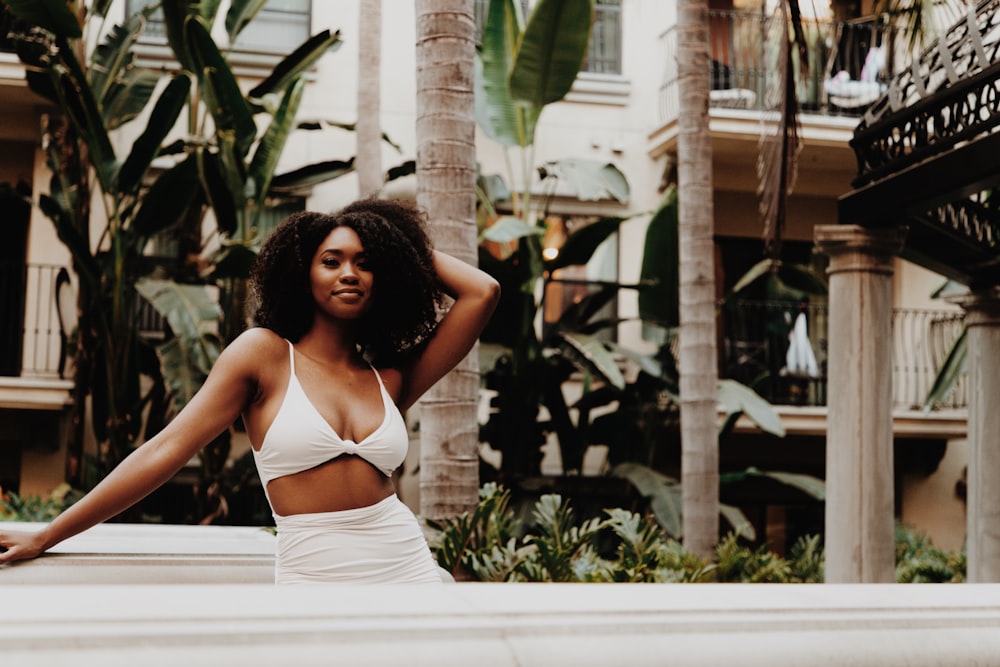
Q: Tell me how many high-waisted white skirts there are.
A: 1